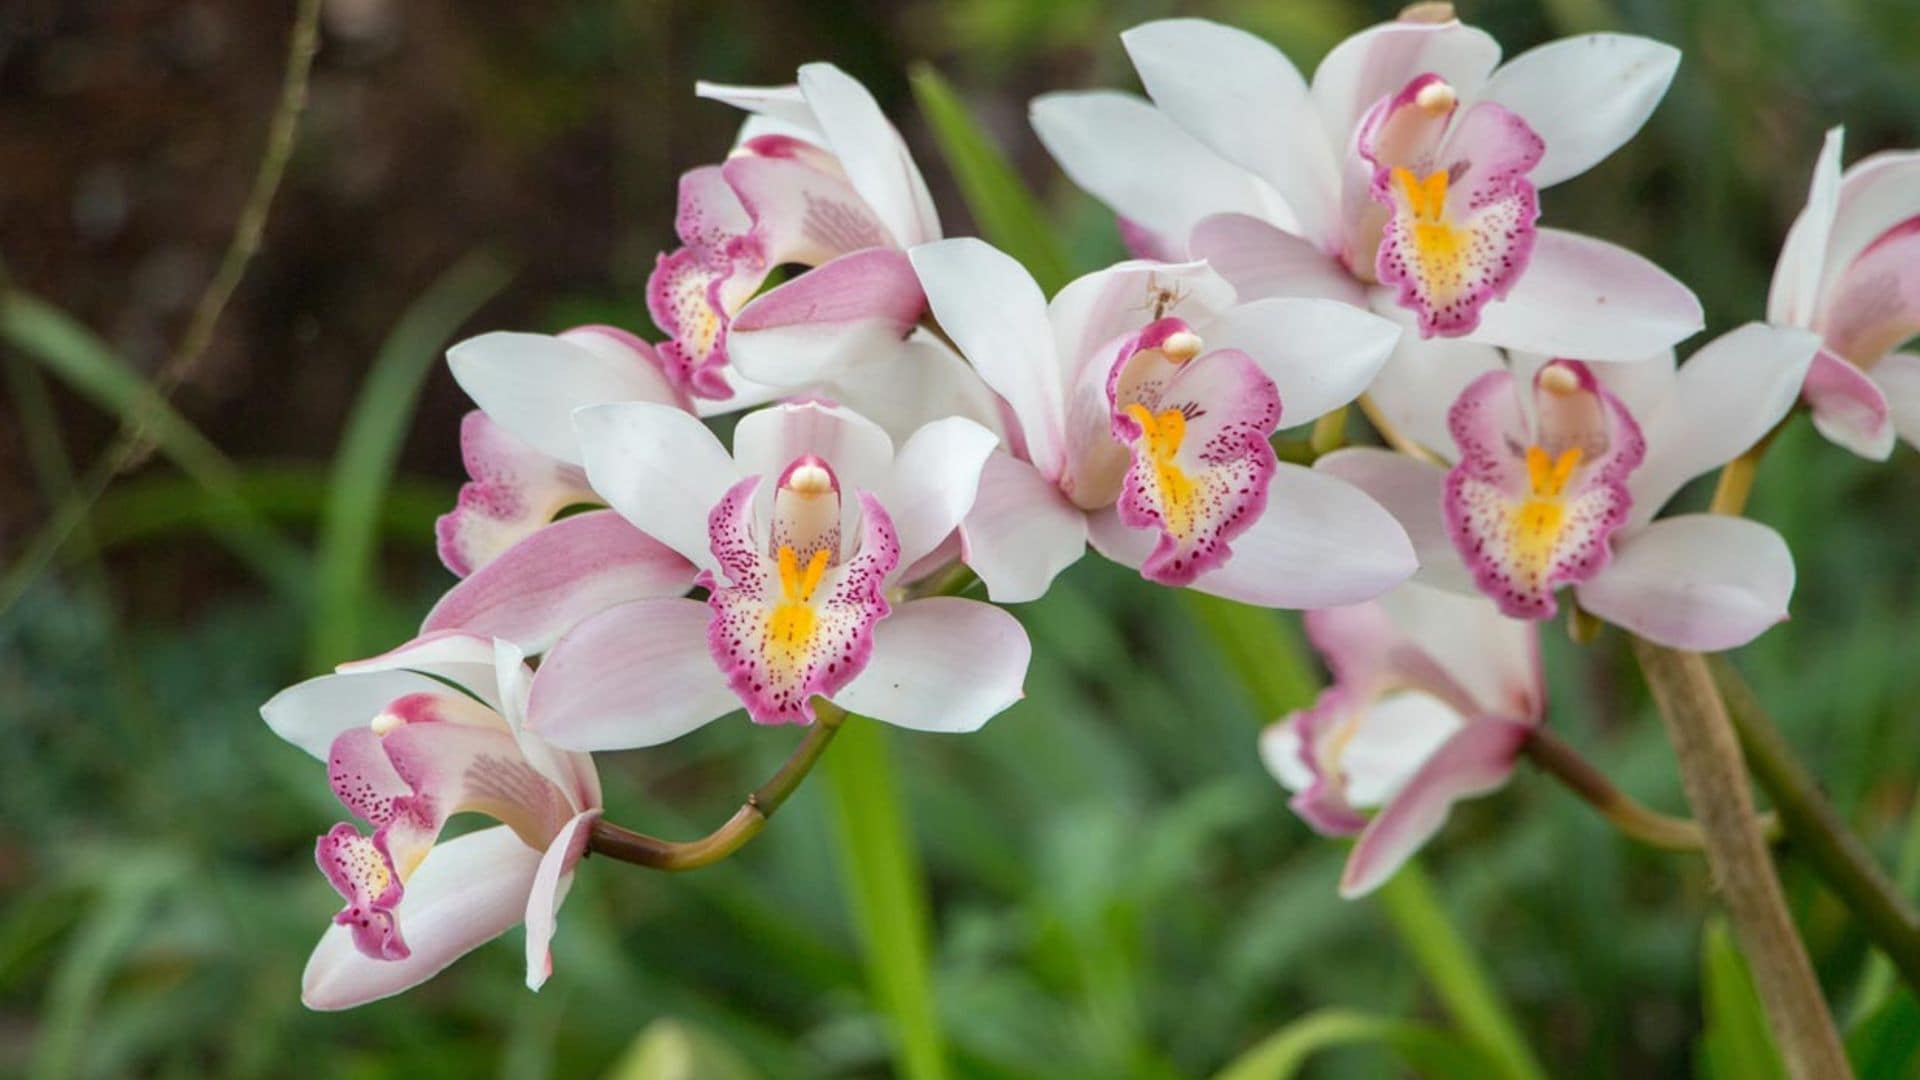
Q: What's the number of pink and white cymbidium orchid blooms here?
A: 9